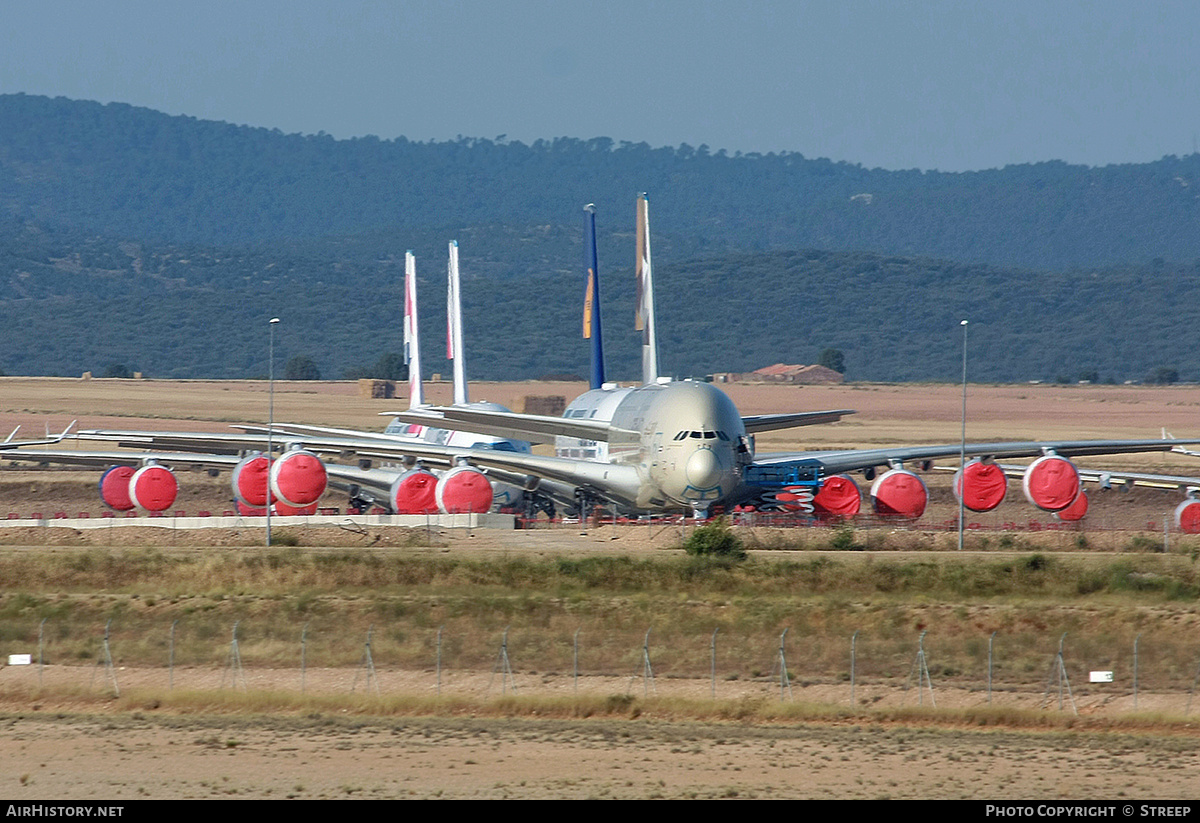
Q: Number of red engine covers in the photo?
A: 15